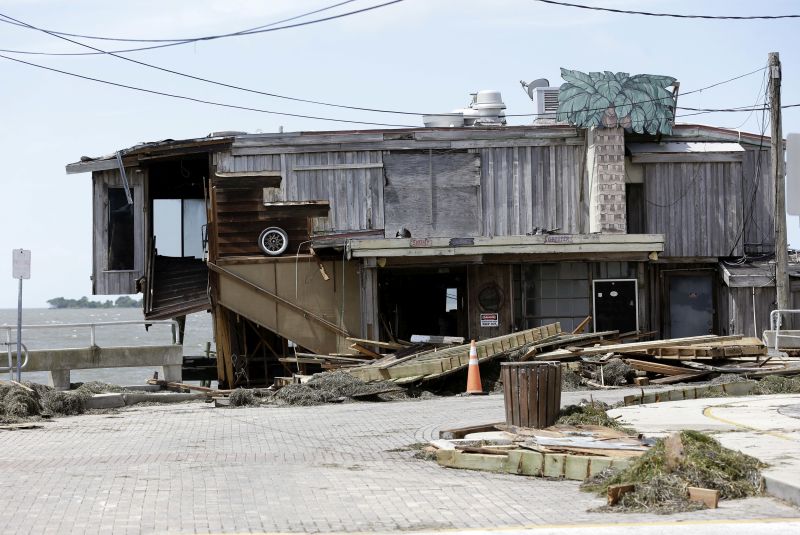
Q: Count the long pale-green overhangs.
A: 1